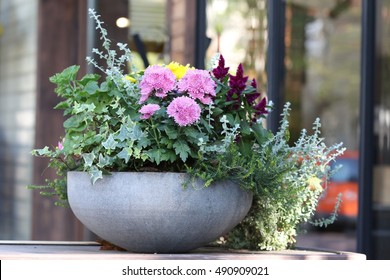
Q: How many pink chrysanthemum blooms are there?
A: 4